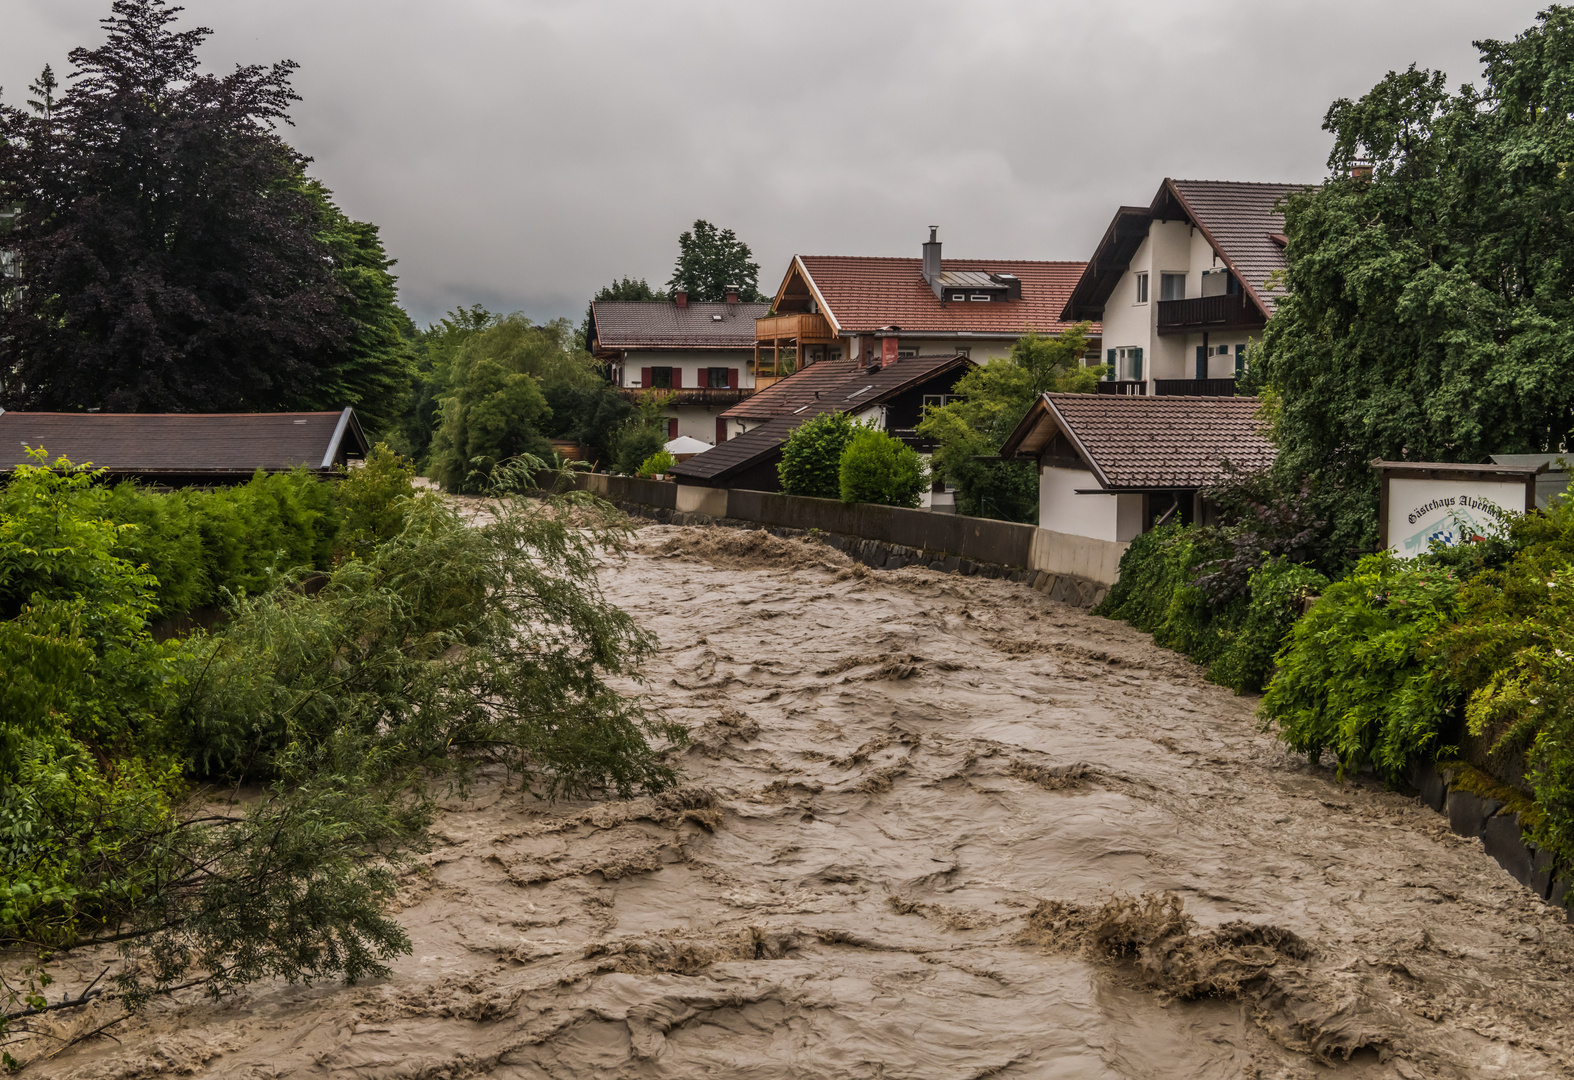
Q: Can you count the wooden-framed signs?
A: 1